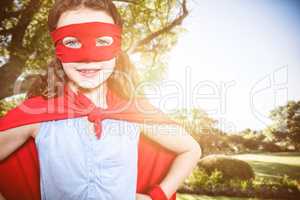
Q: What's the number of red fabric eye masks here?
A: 1